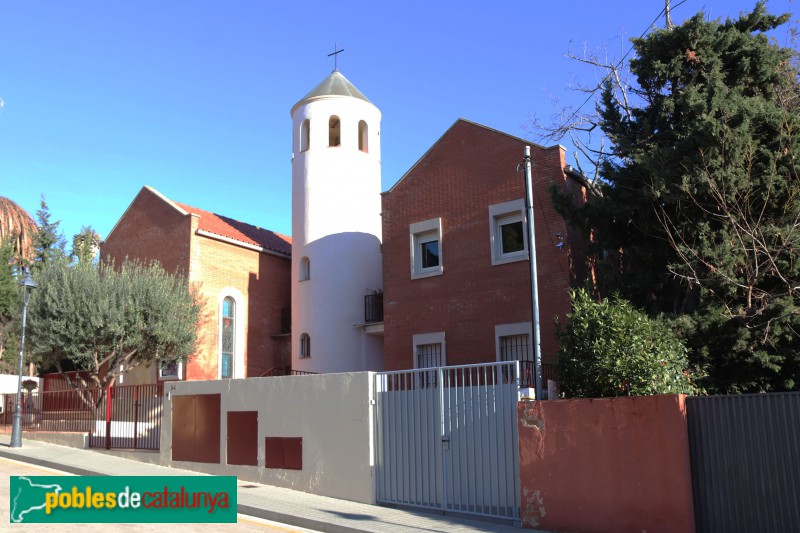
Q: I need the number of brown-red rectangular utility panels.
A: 3